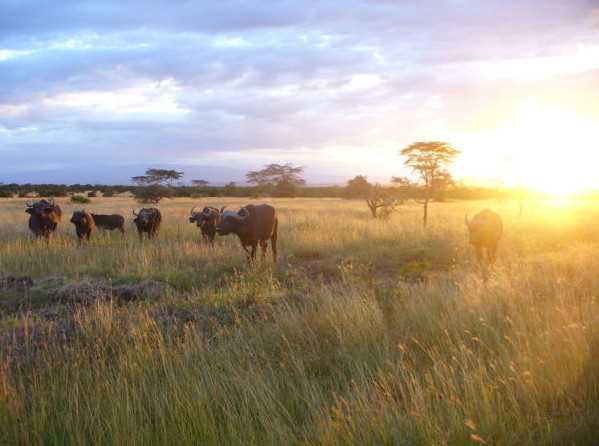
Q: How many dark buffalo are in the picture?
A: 7